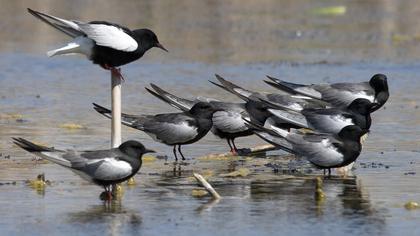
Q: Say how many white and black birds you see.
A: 8